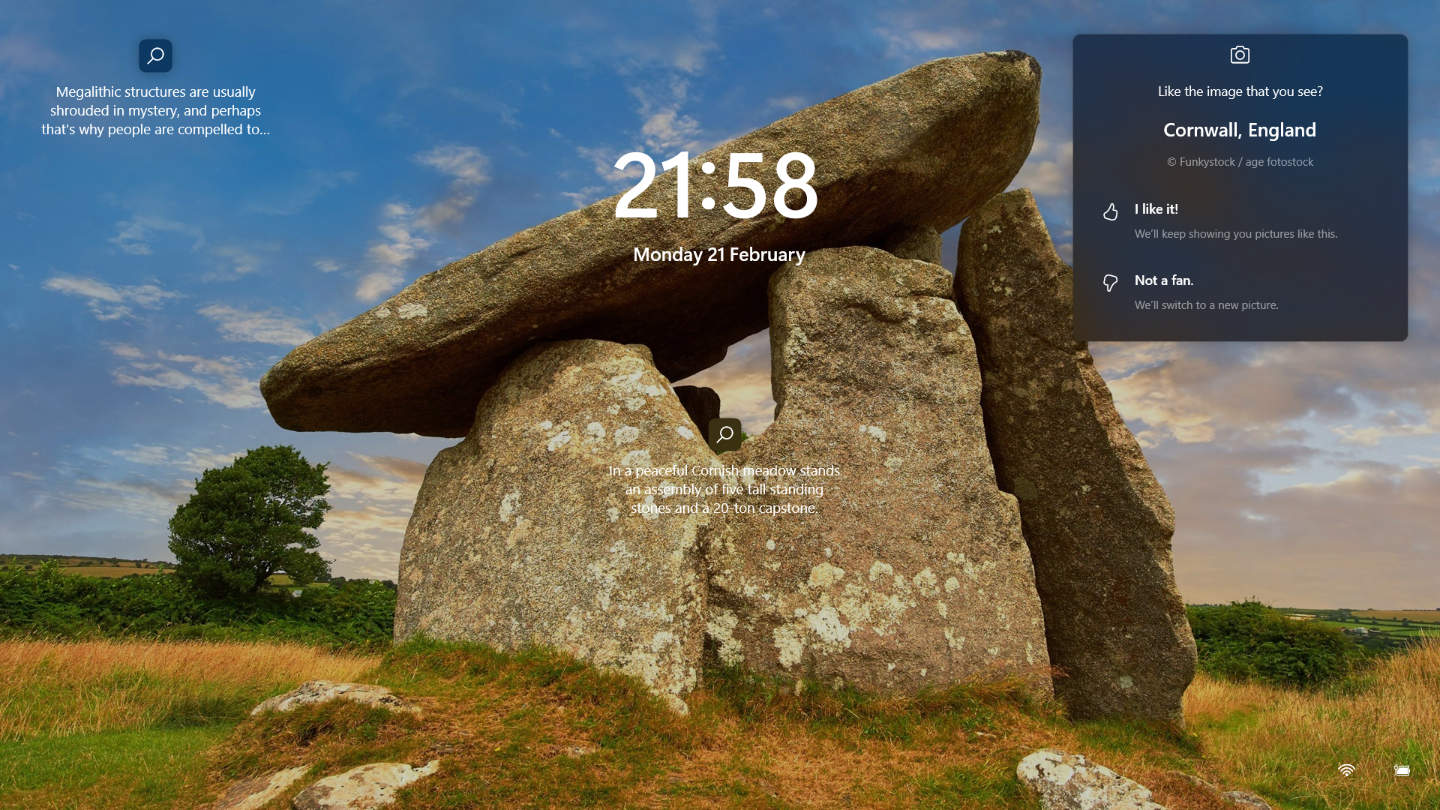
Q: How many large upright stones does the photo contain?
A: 3